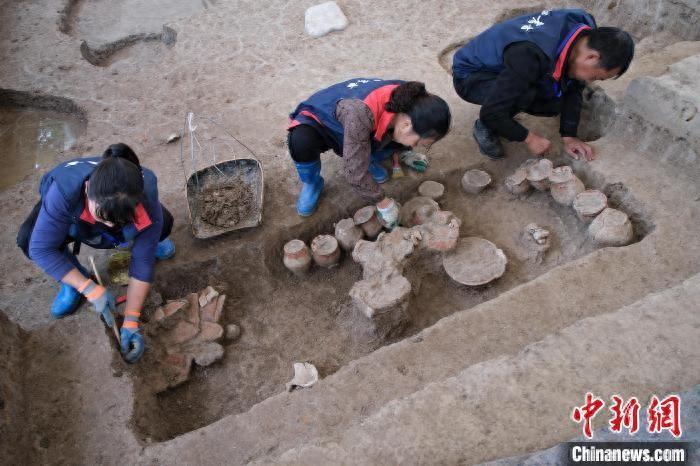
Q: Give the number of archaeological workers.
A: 3